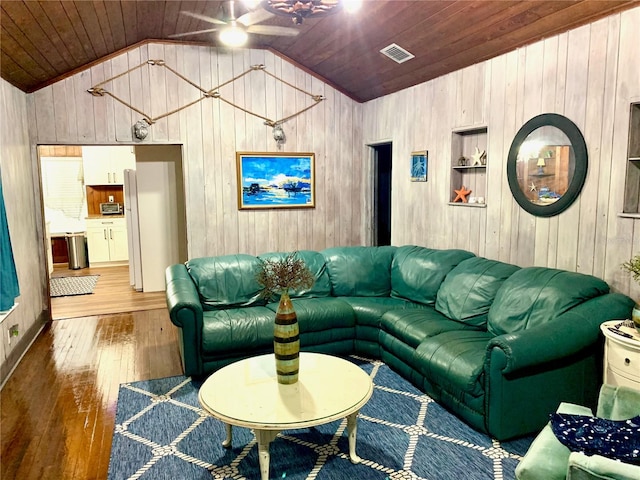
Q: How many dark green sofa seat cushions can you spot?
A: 5